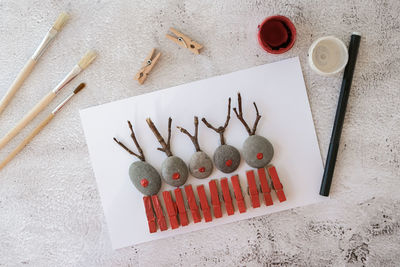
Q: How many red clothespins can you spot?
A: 12